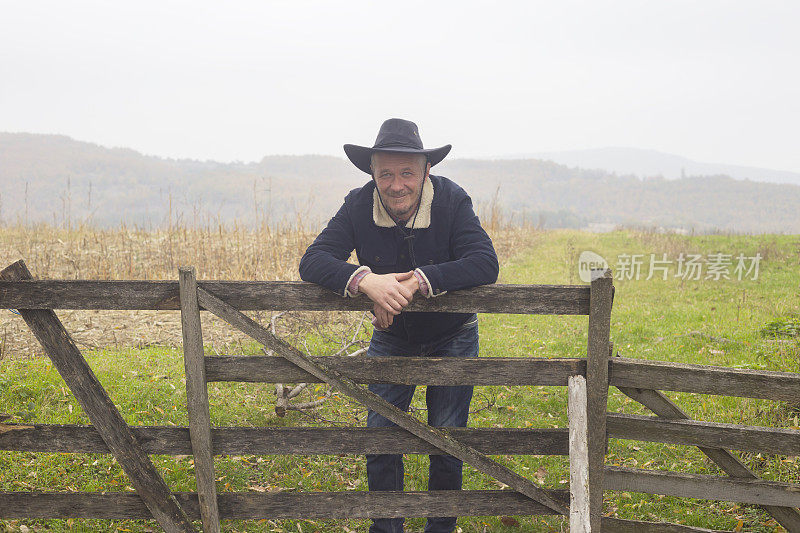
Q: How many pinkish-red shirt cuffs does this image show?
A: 2